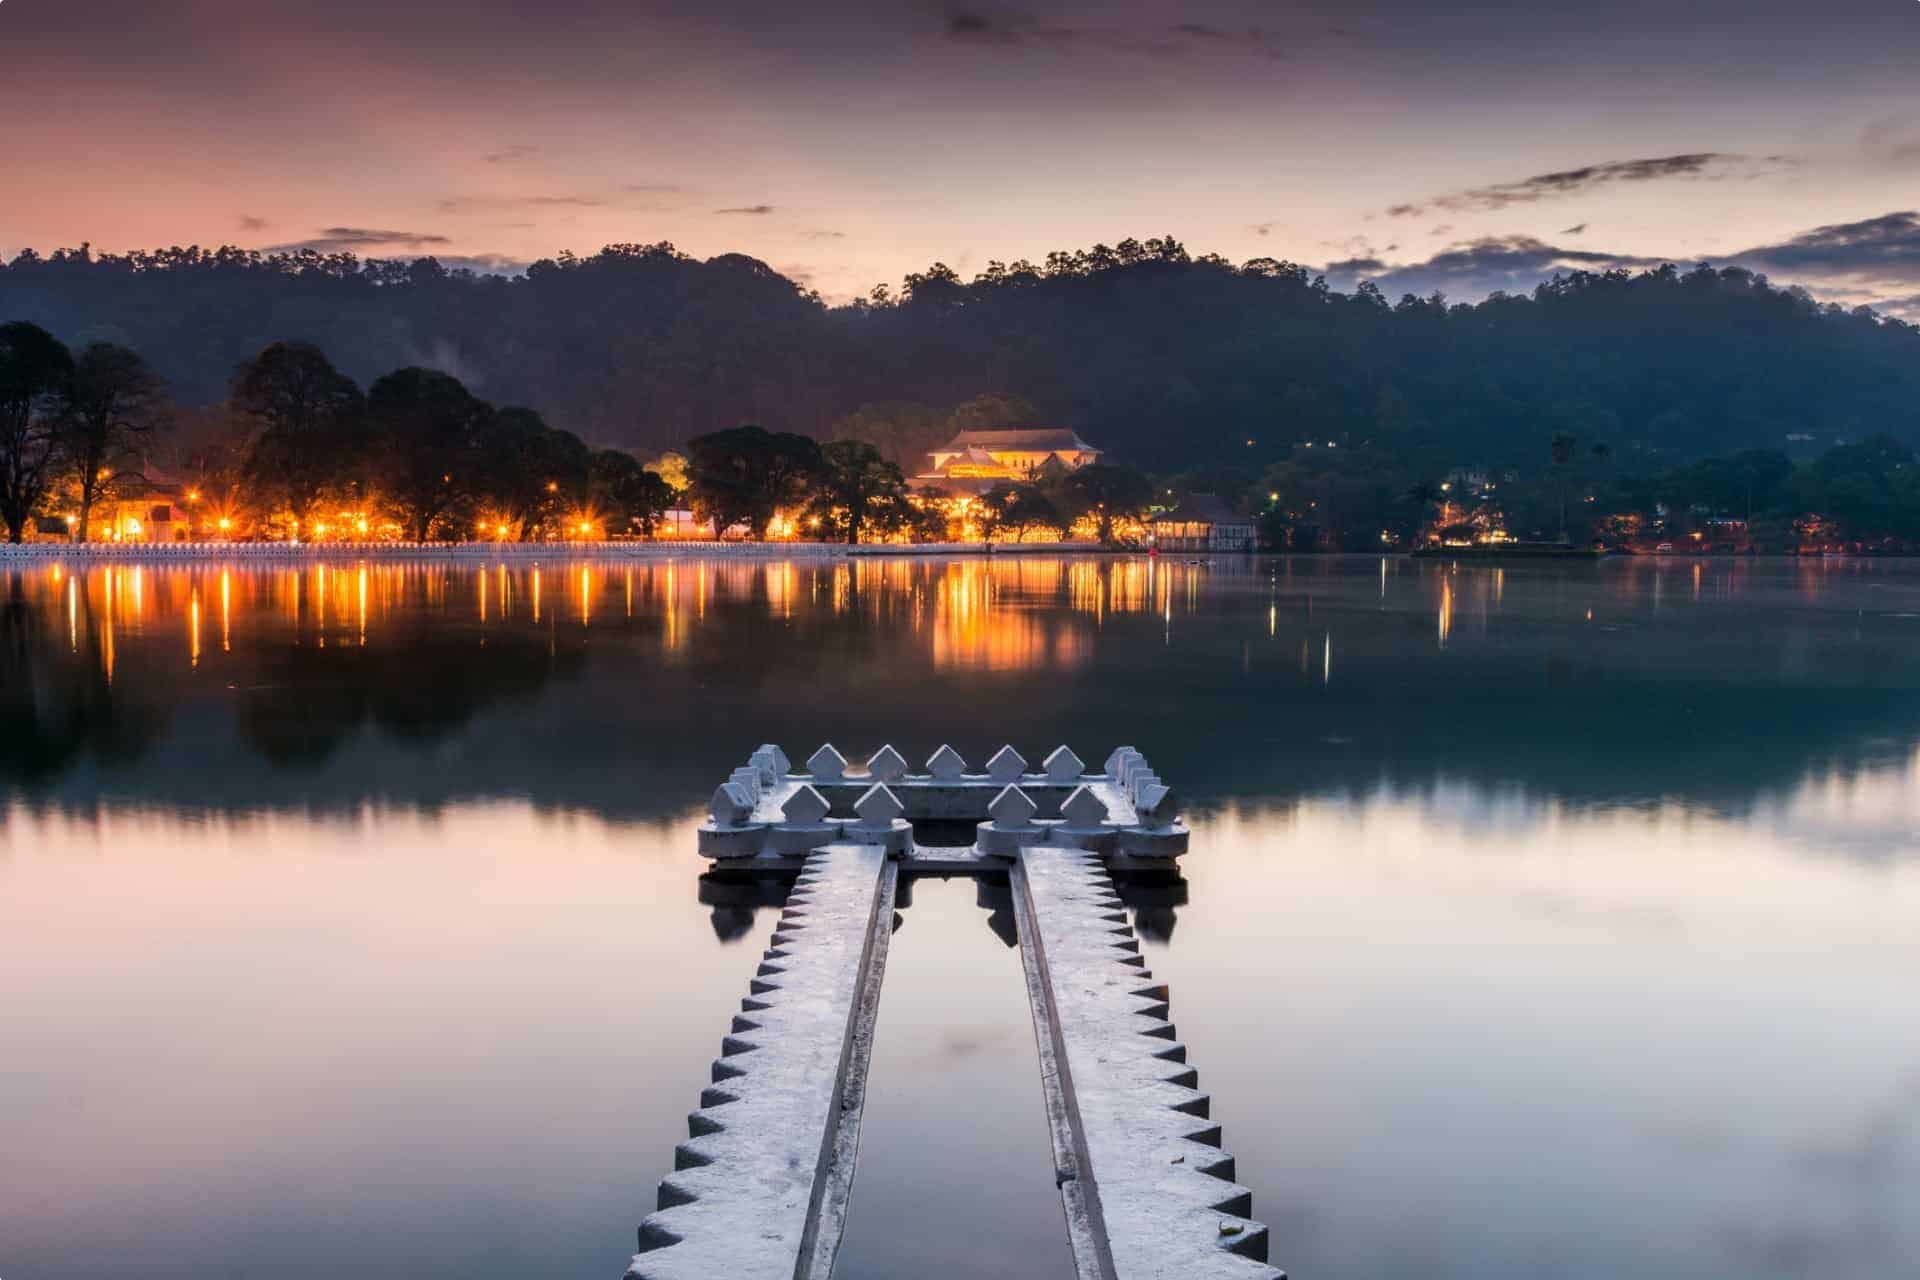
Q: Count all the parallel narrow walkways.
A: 2